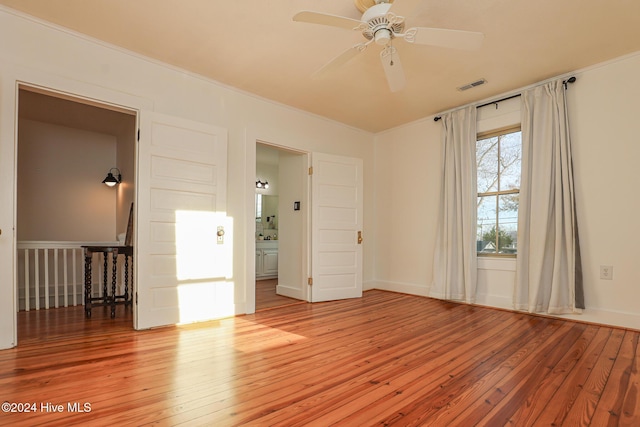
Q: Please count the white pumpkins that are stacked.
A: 0